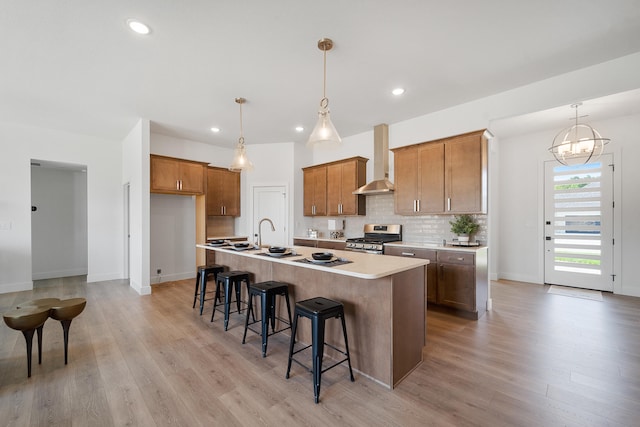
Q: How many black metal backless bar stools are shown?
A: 4